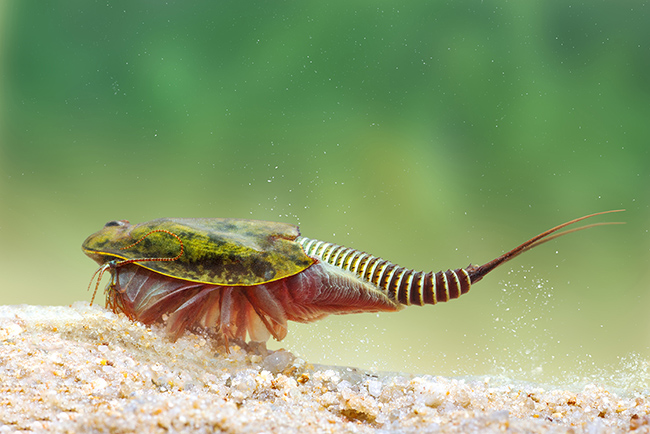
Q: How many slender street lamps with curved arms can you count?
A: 0